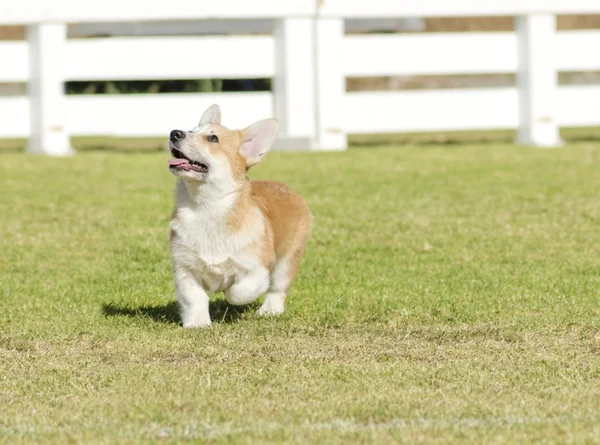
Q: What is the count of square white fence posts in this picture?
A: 4